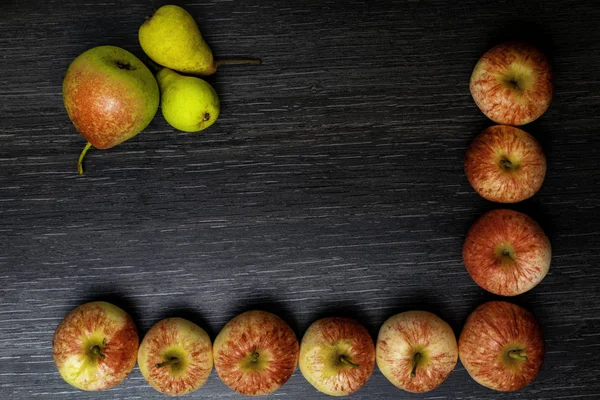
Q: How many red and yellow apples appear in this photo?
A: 9